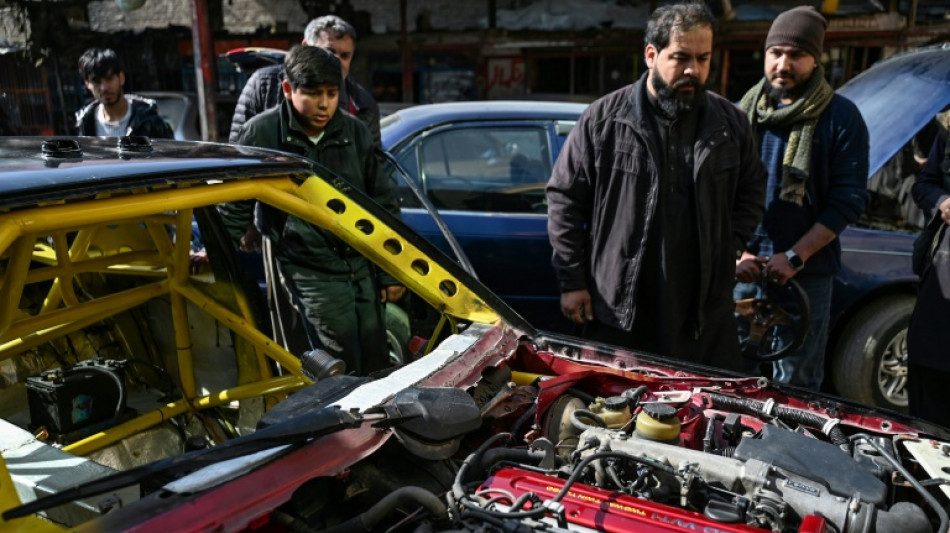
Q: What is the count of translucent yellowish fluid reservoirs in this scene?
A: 2